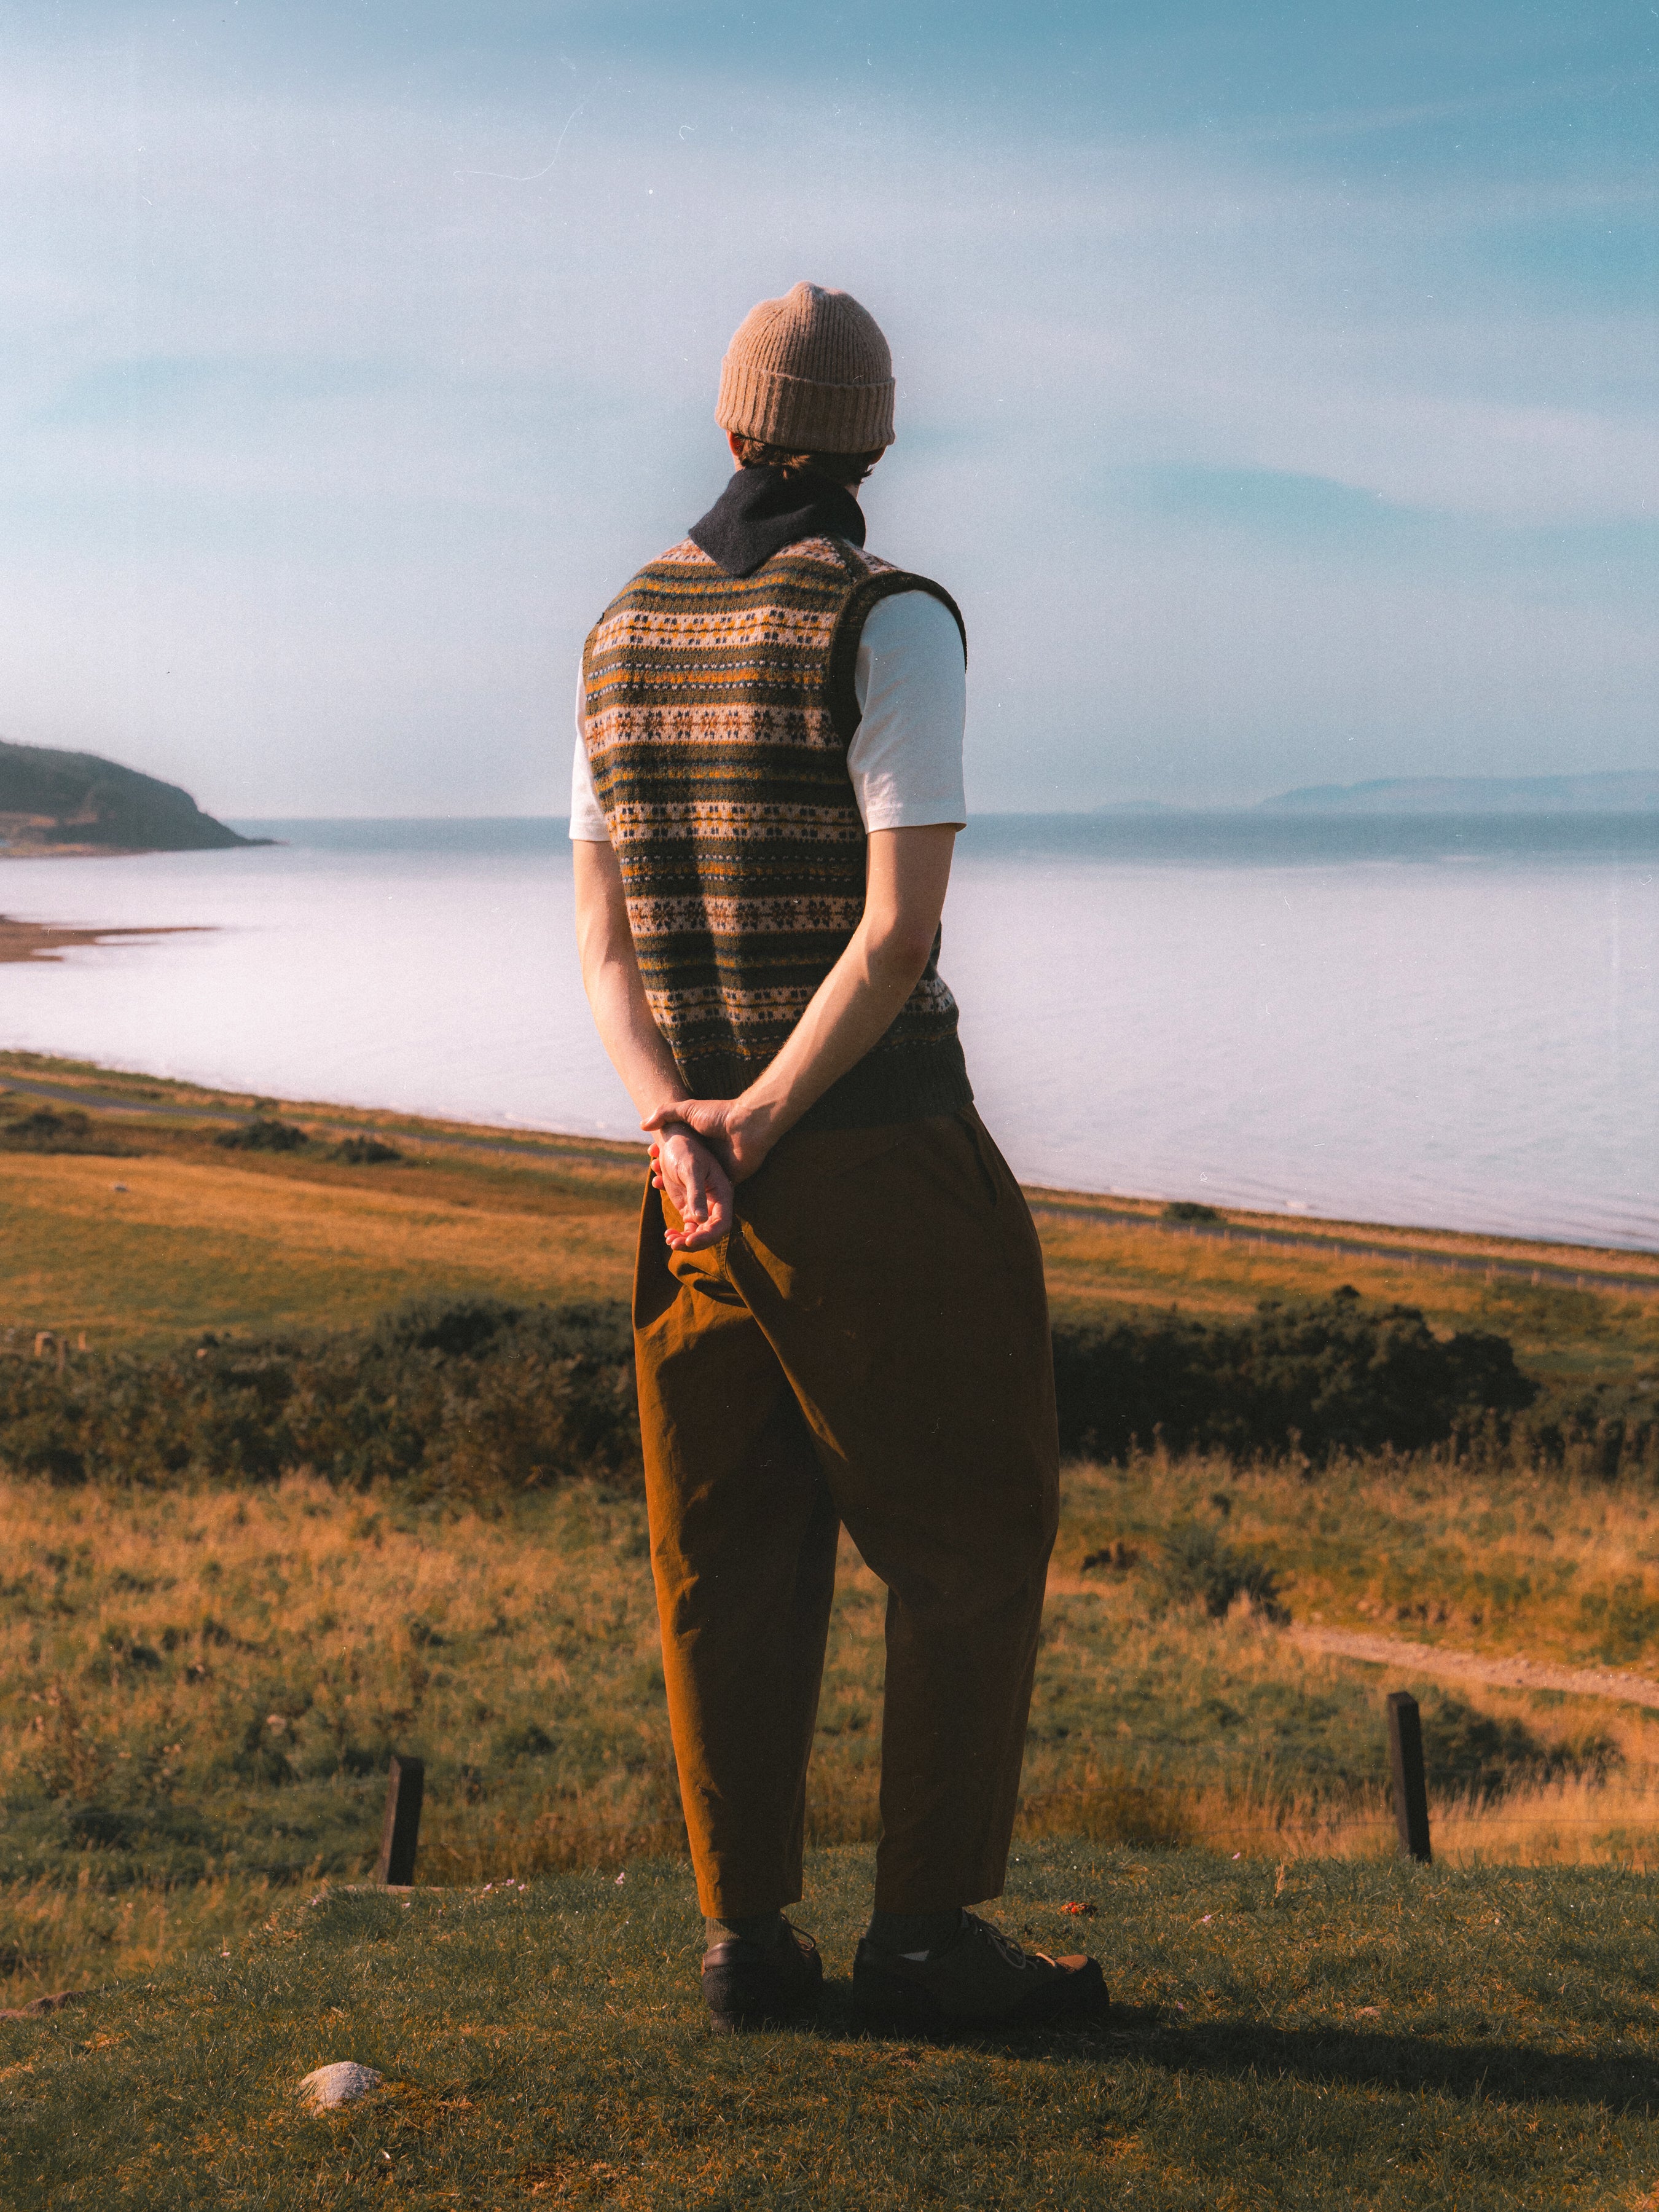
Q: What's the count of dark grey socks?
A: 2